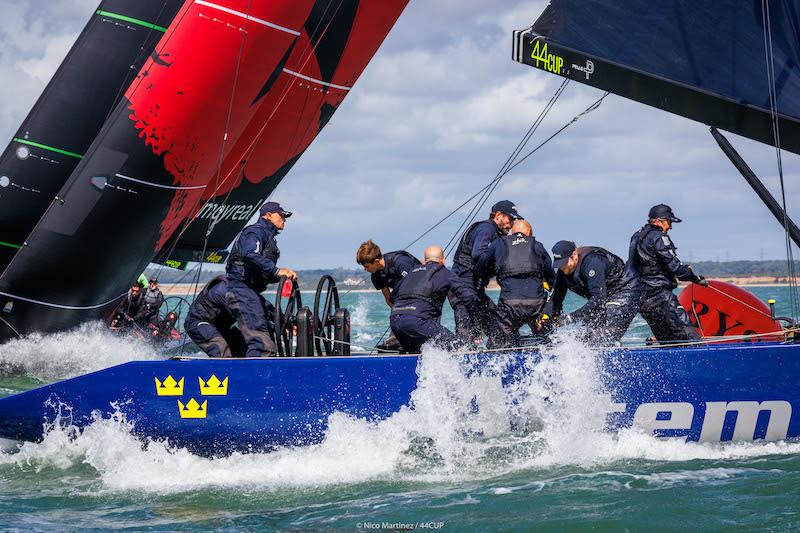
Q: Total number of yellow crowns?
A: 3